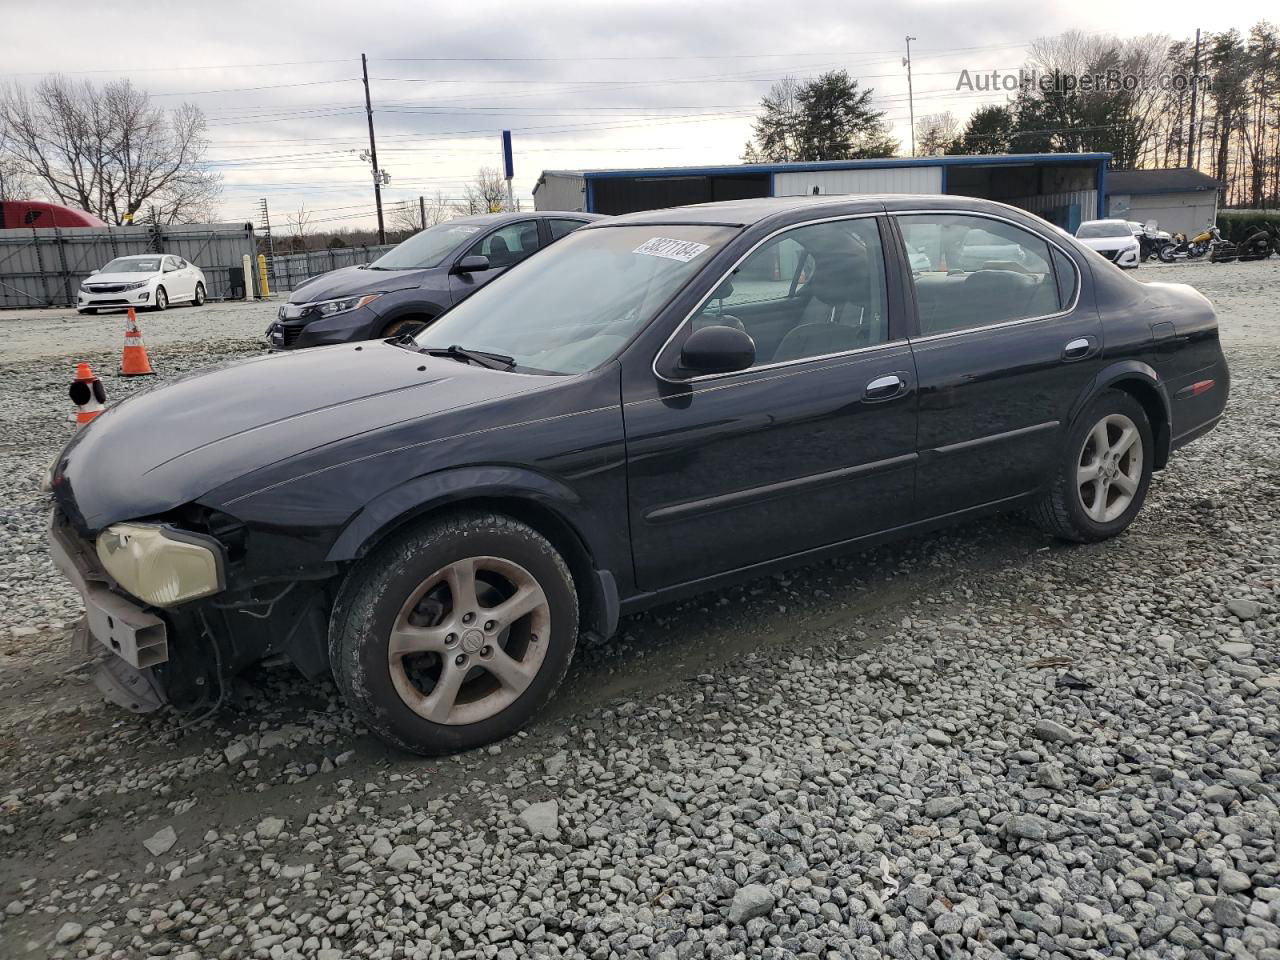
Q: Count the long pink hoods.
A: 0